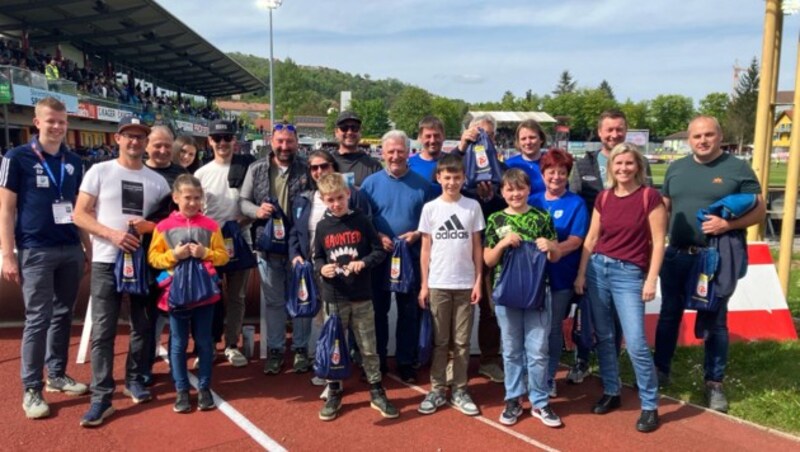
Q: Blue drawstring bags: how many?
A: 12